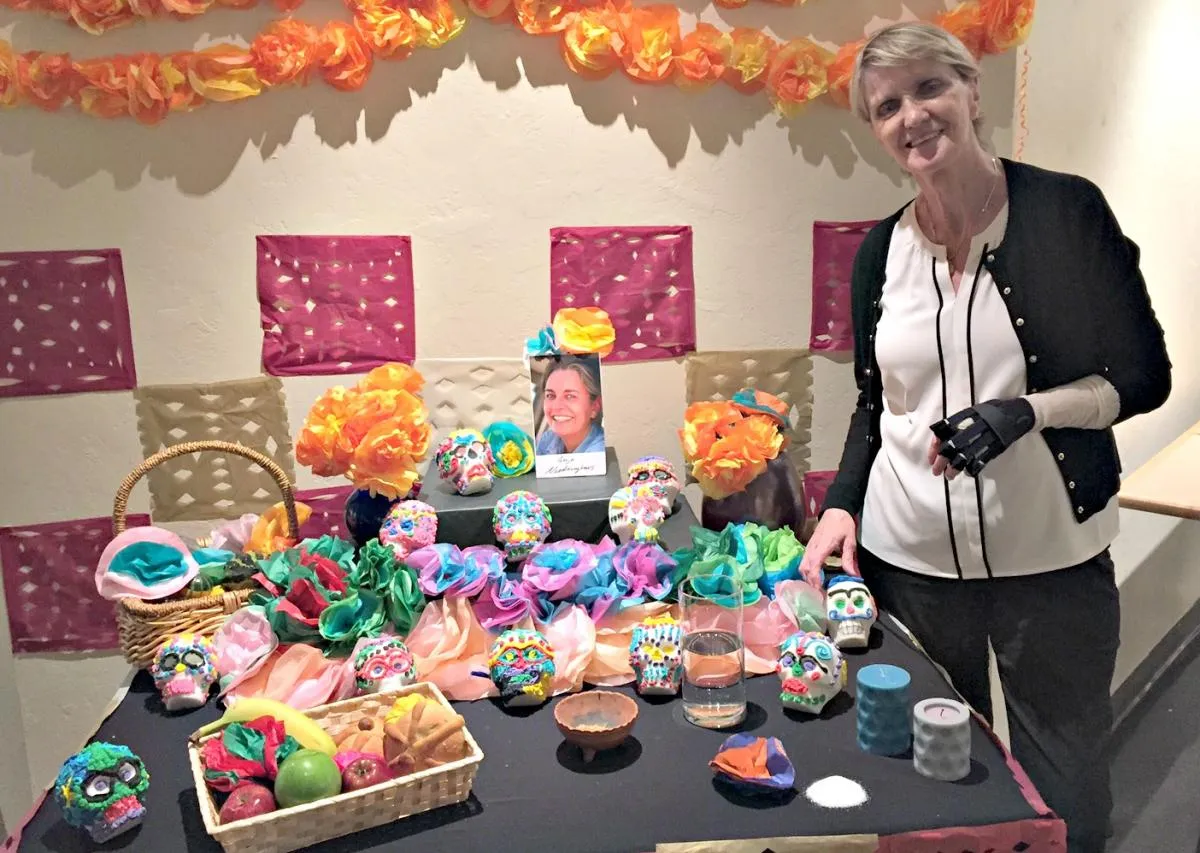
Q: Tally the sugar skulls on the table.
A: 12